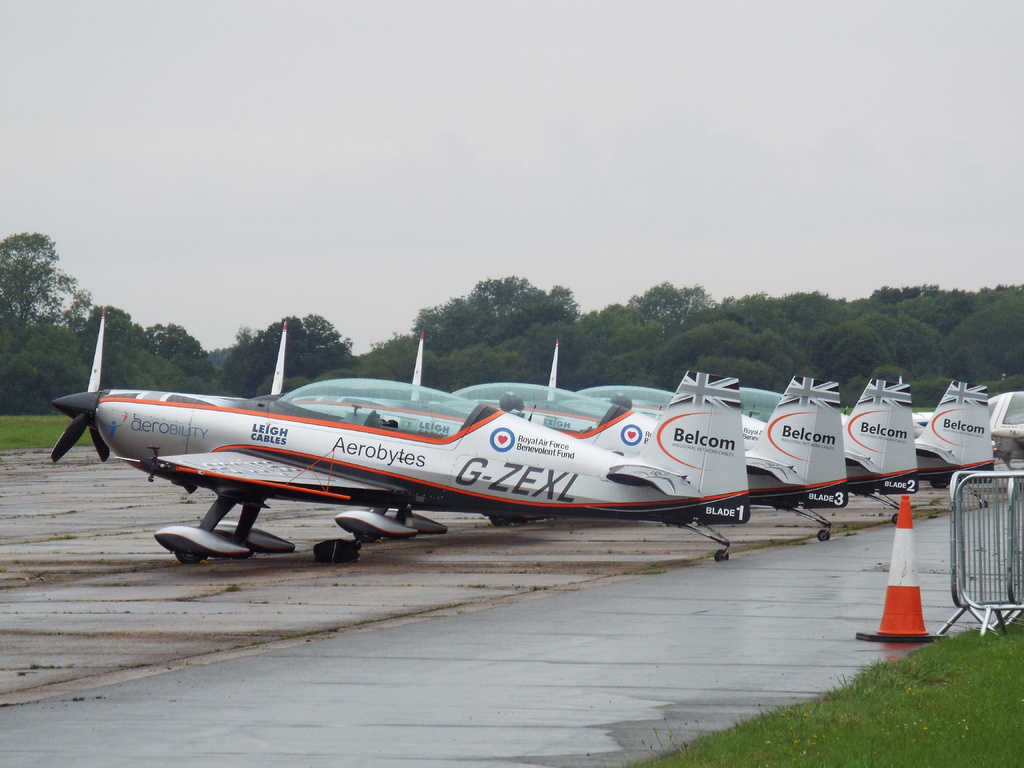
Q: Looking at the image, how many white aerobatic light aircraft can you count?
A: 4